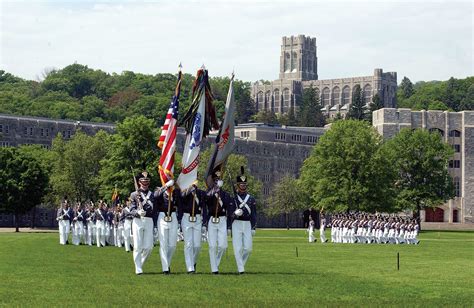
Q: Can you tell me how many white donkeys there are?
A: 0